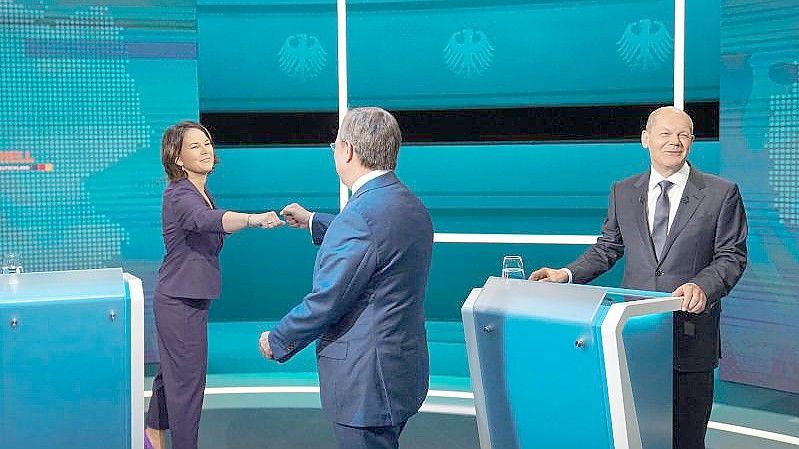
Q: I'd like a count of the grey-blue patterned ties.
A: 1